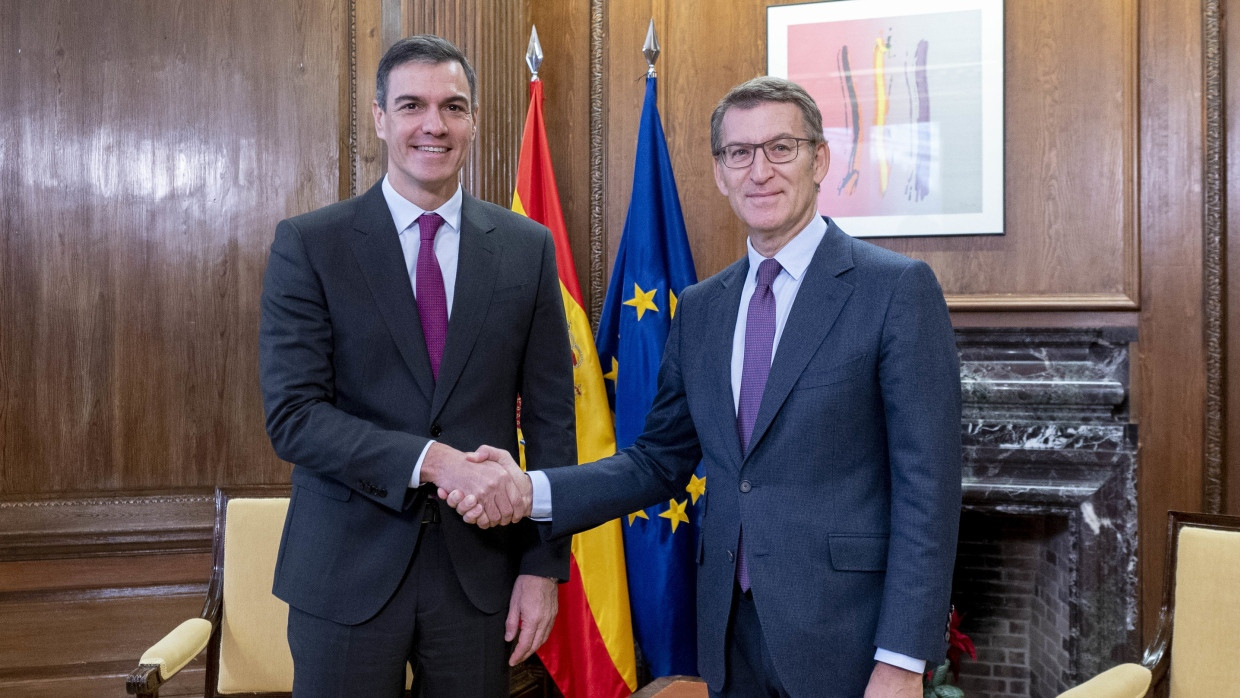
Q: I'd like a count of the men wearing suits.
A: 2